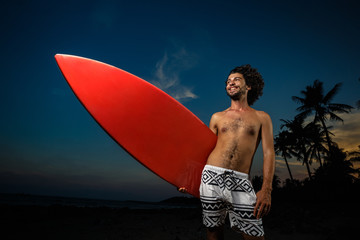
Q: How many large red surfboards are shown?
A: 1